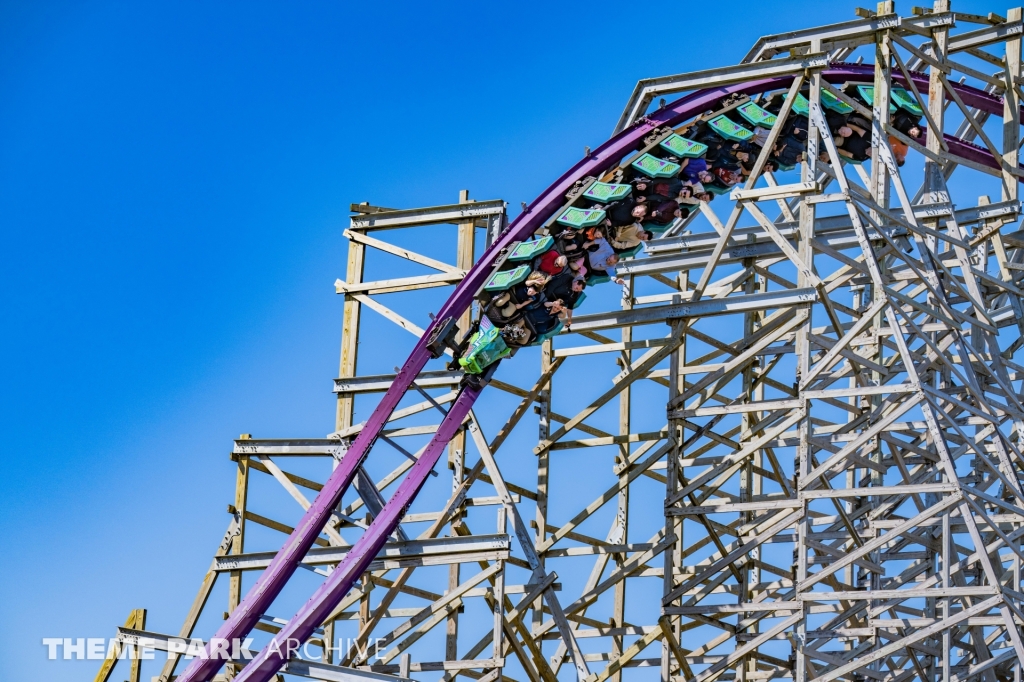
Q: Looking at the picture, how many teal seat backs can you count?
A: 12